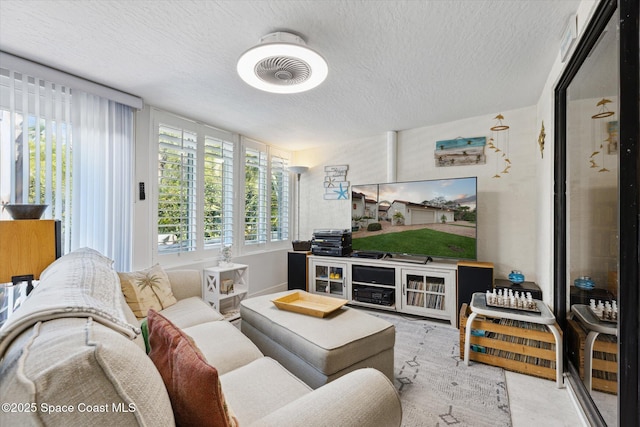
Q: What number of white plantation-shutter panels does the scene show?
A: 4